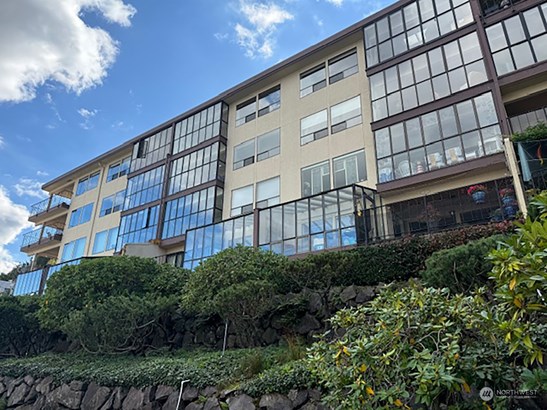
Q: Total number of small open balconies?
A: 2